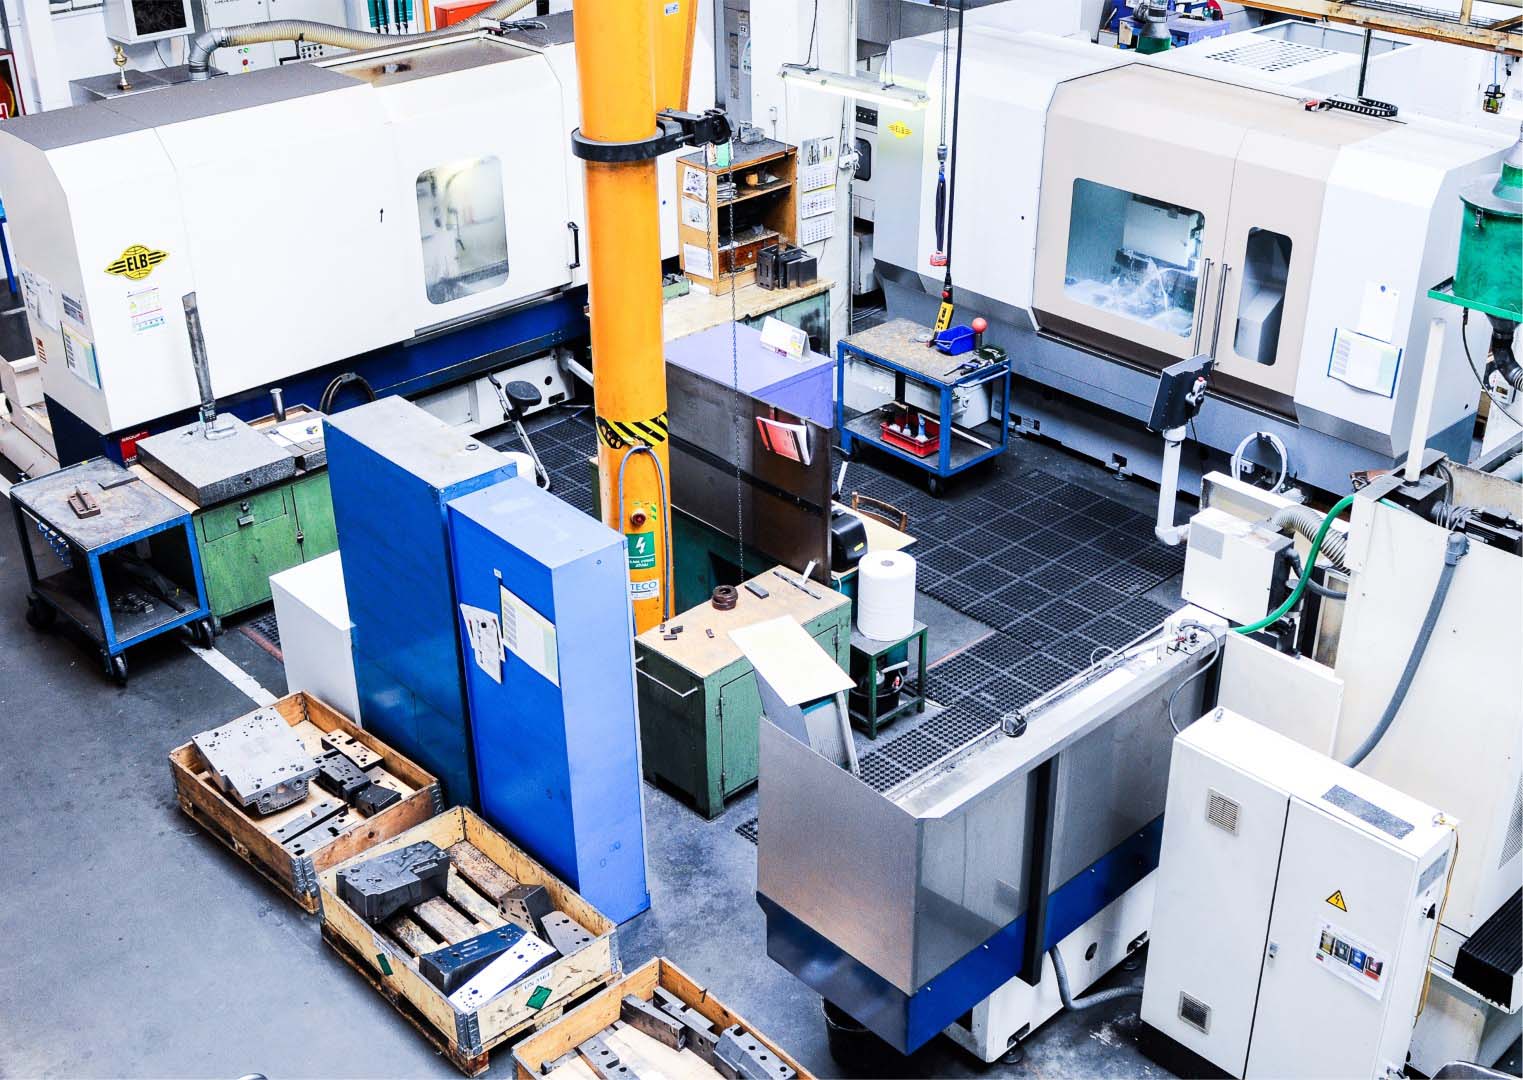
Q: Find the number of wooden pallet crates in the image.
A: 3